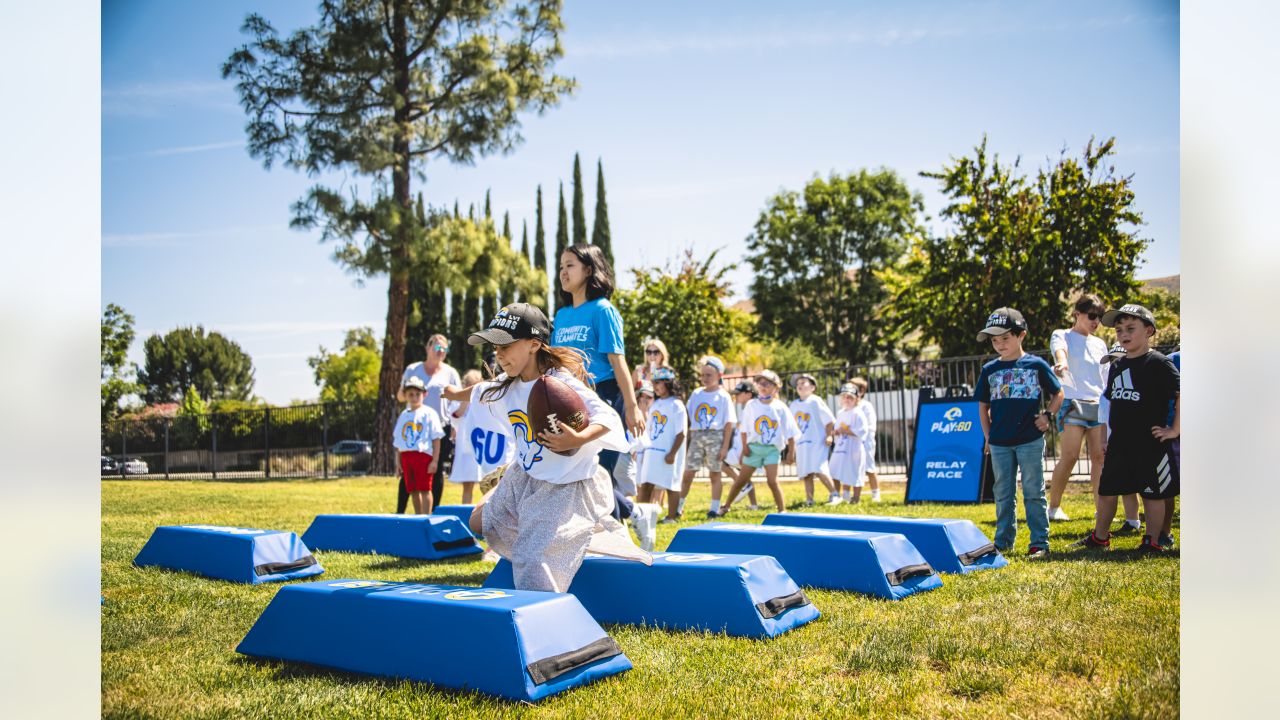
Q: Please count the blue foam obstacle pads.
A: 7